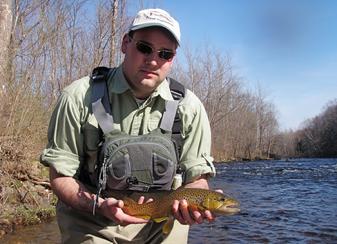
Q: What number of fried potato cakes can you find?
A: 0